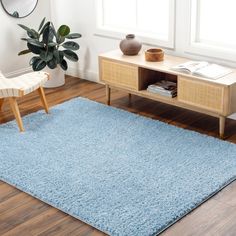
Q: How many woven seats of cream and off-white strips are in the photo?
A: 1